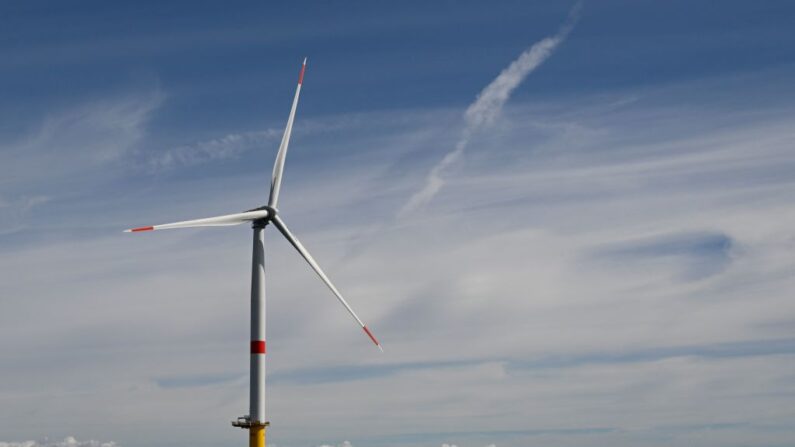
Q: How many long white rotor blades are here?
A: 3